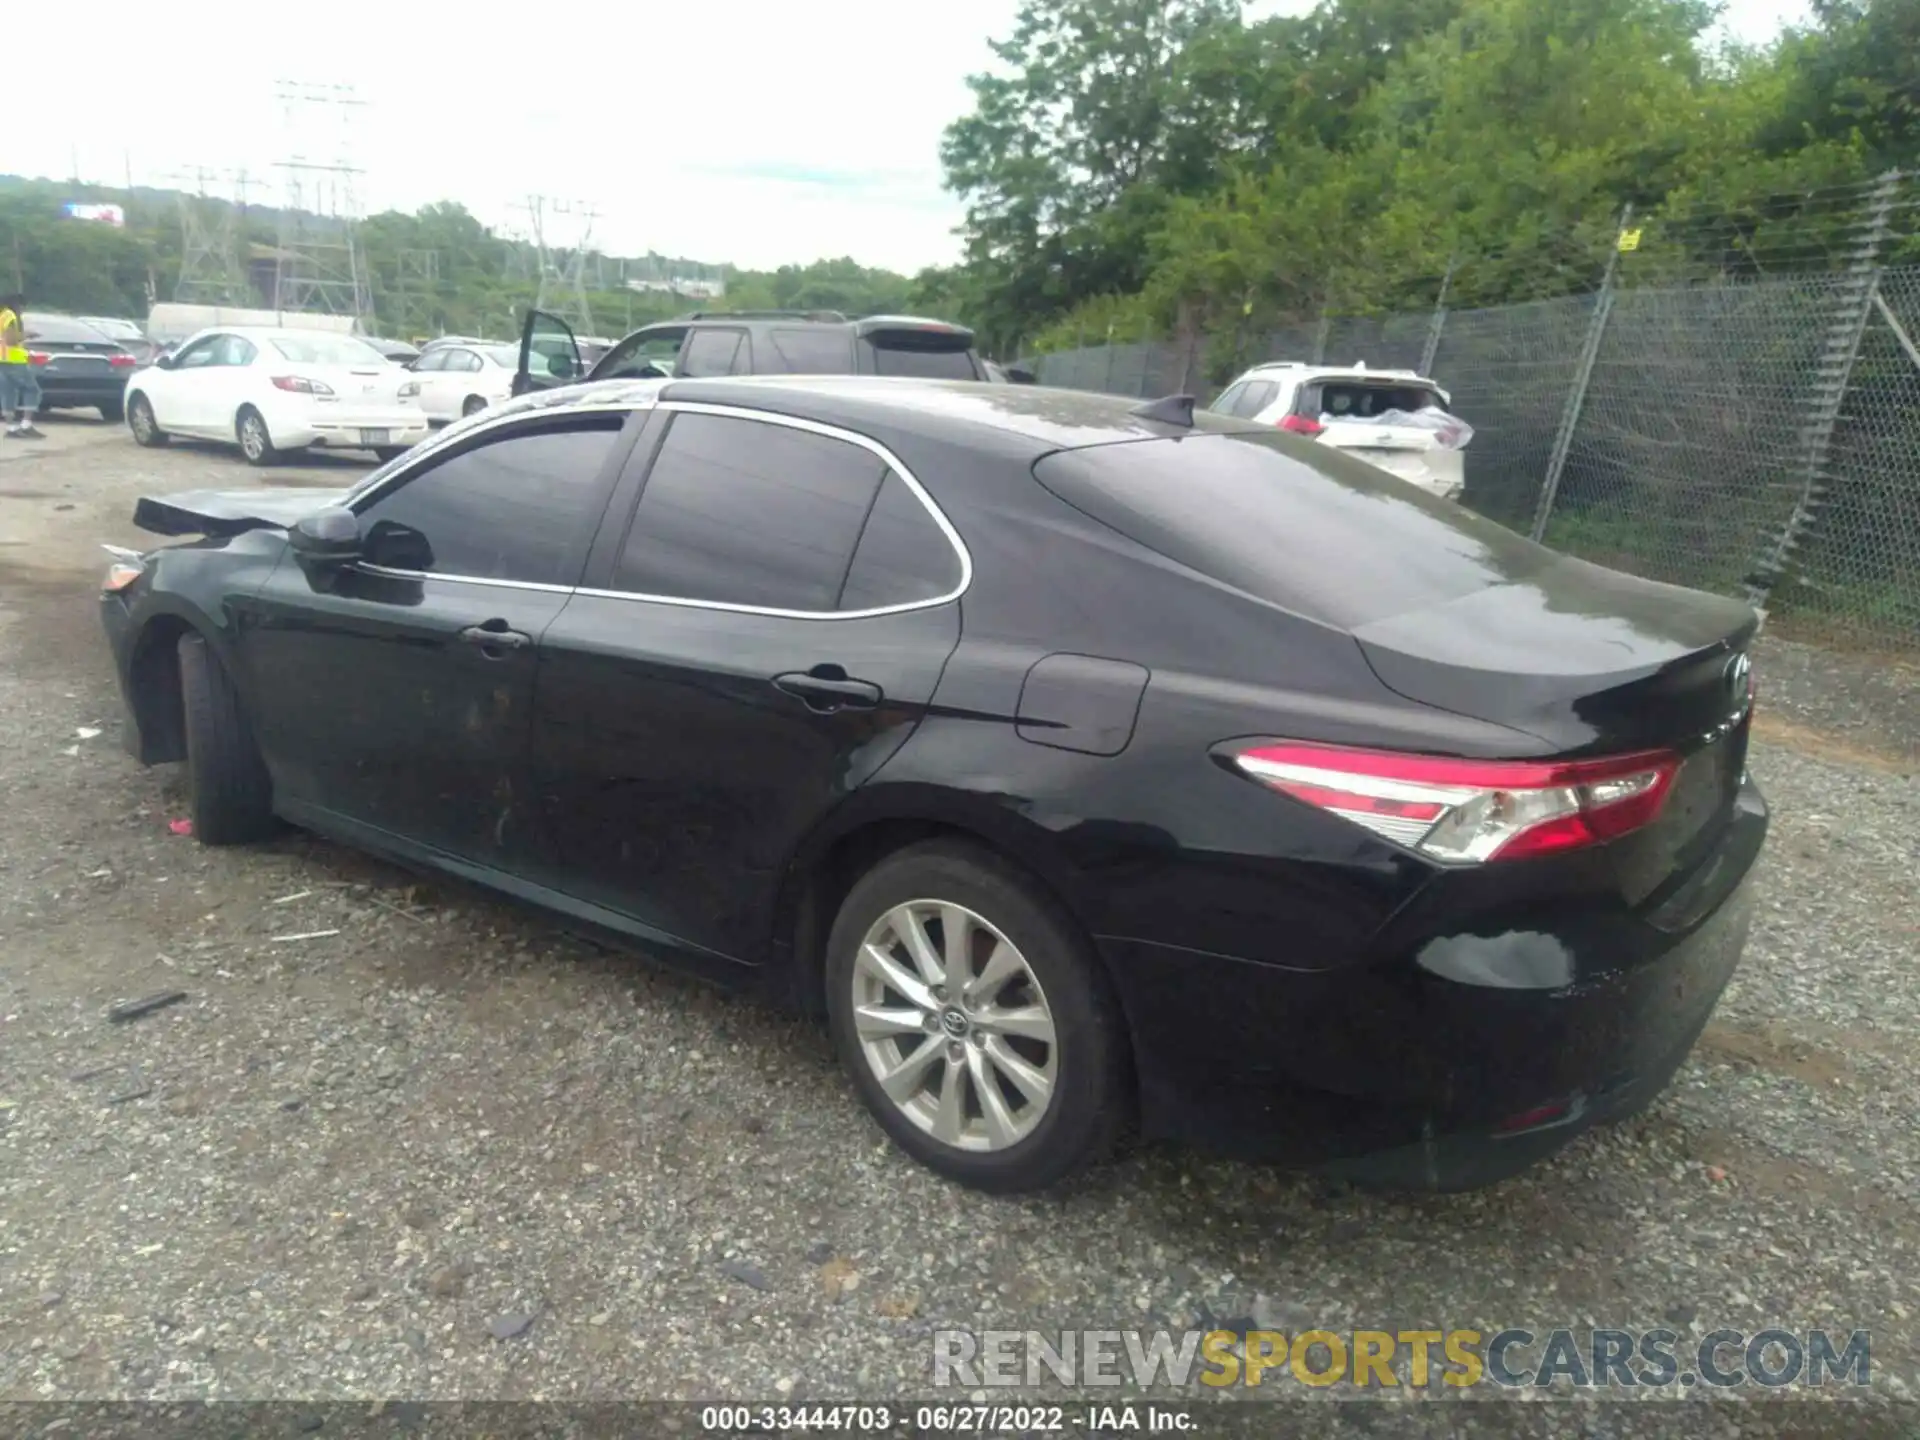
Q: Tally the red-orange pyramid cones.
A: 0